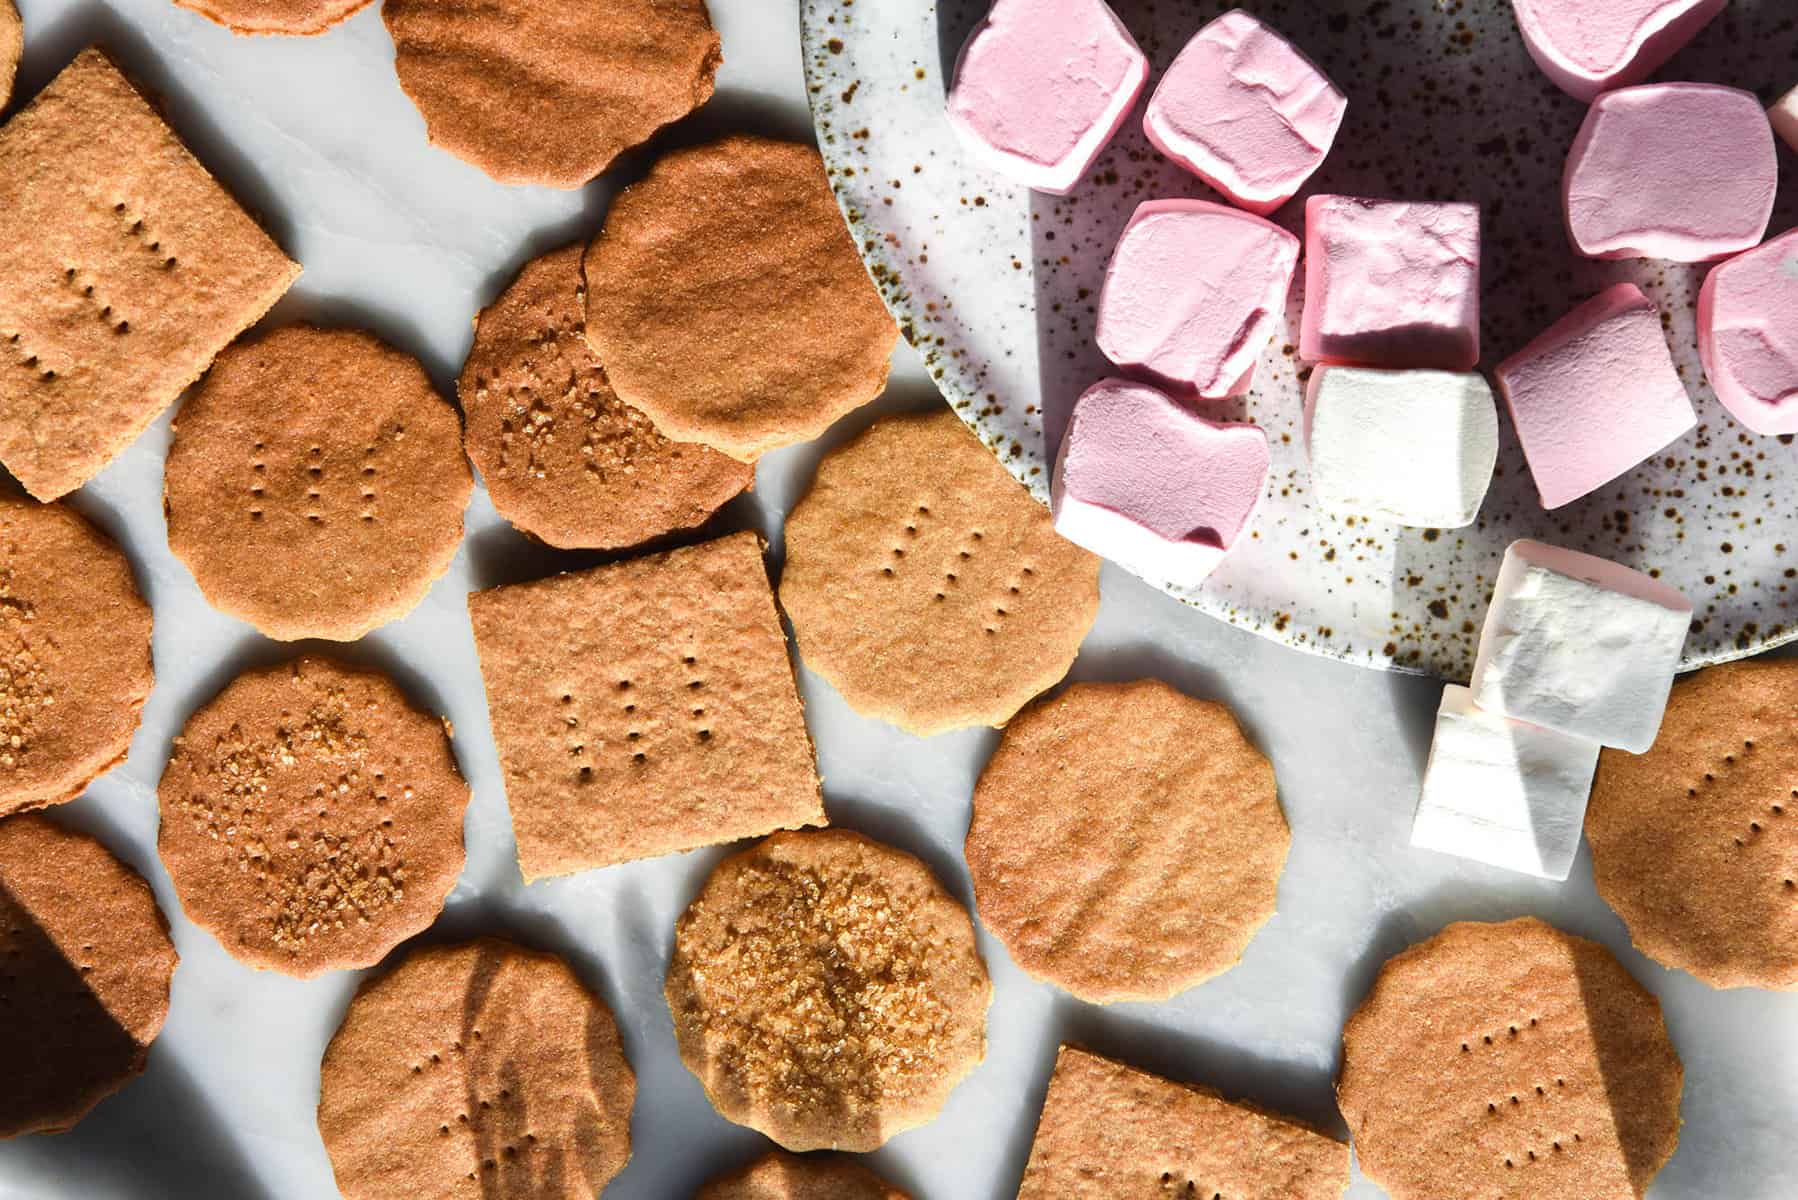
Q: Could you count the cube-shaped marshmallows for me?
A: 13